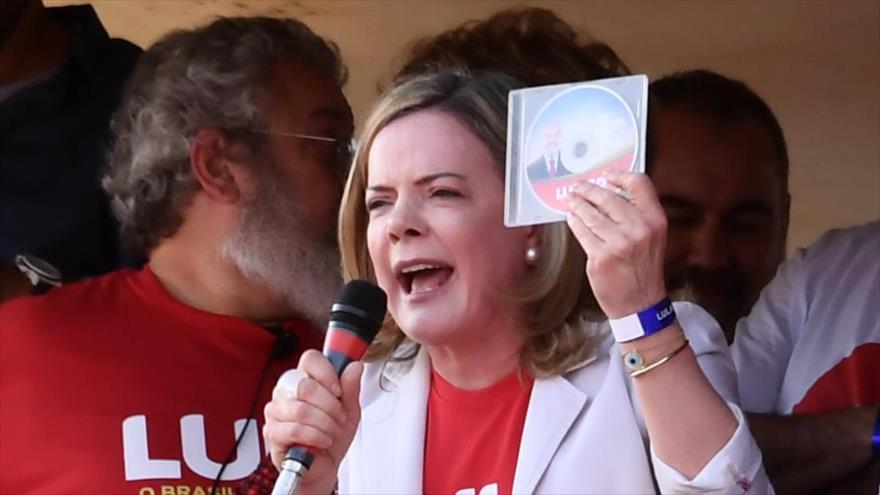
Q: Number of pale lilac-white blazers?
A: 1